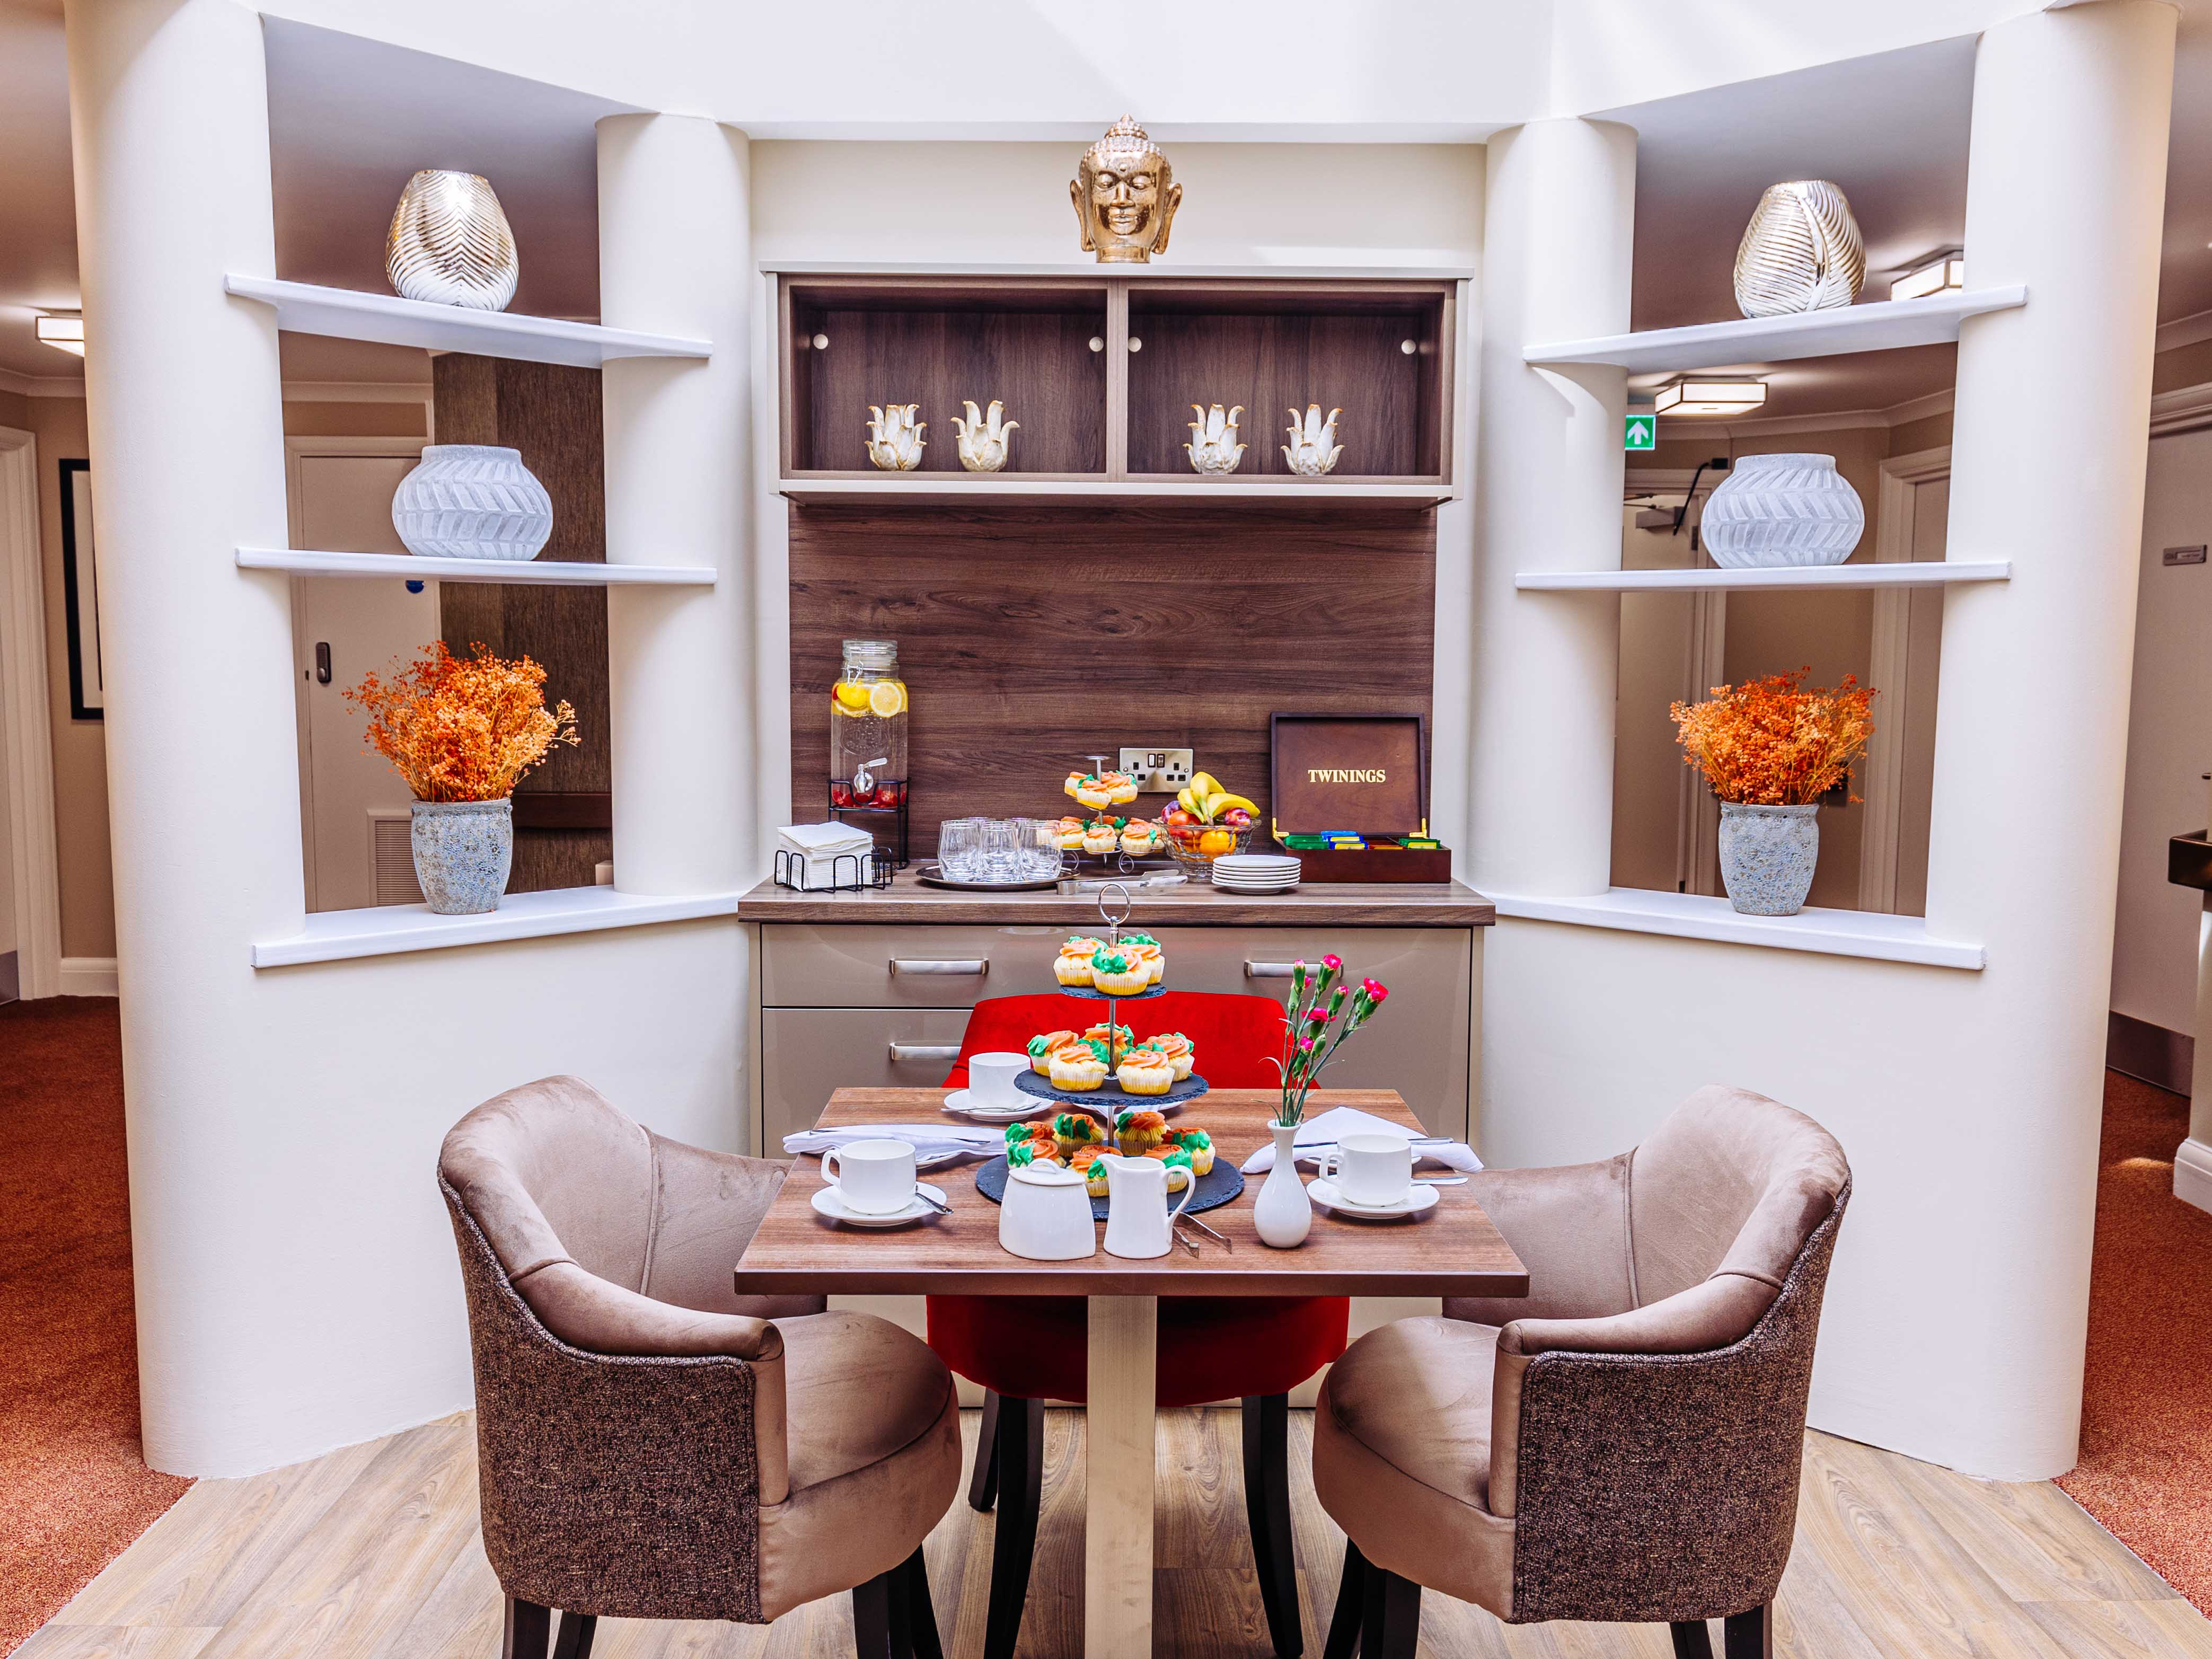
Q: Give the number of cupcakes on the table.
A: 15